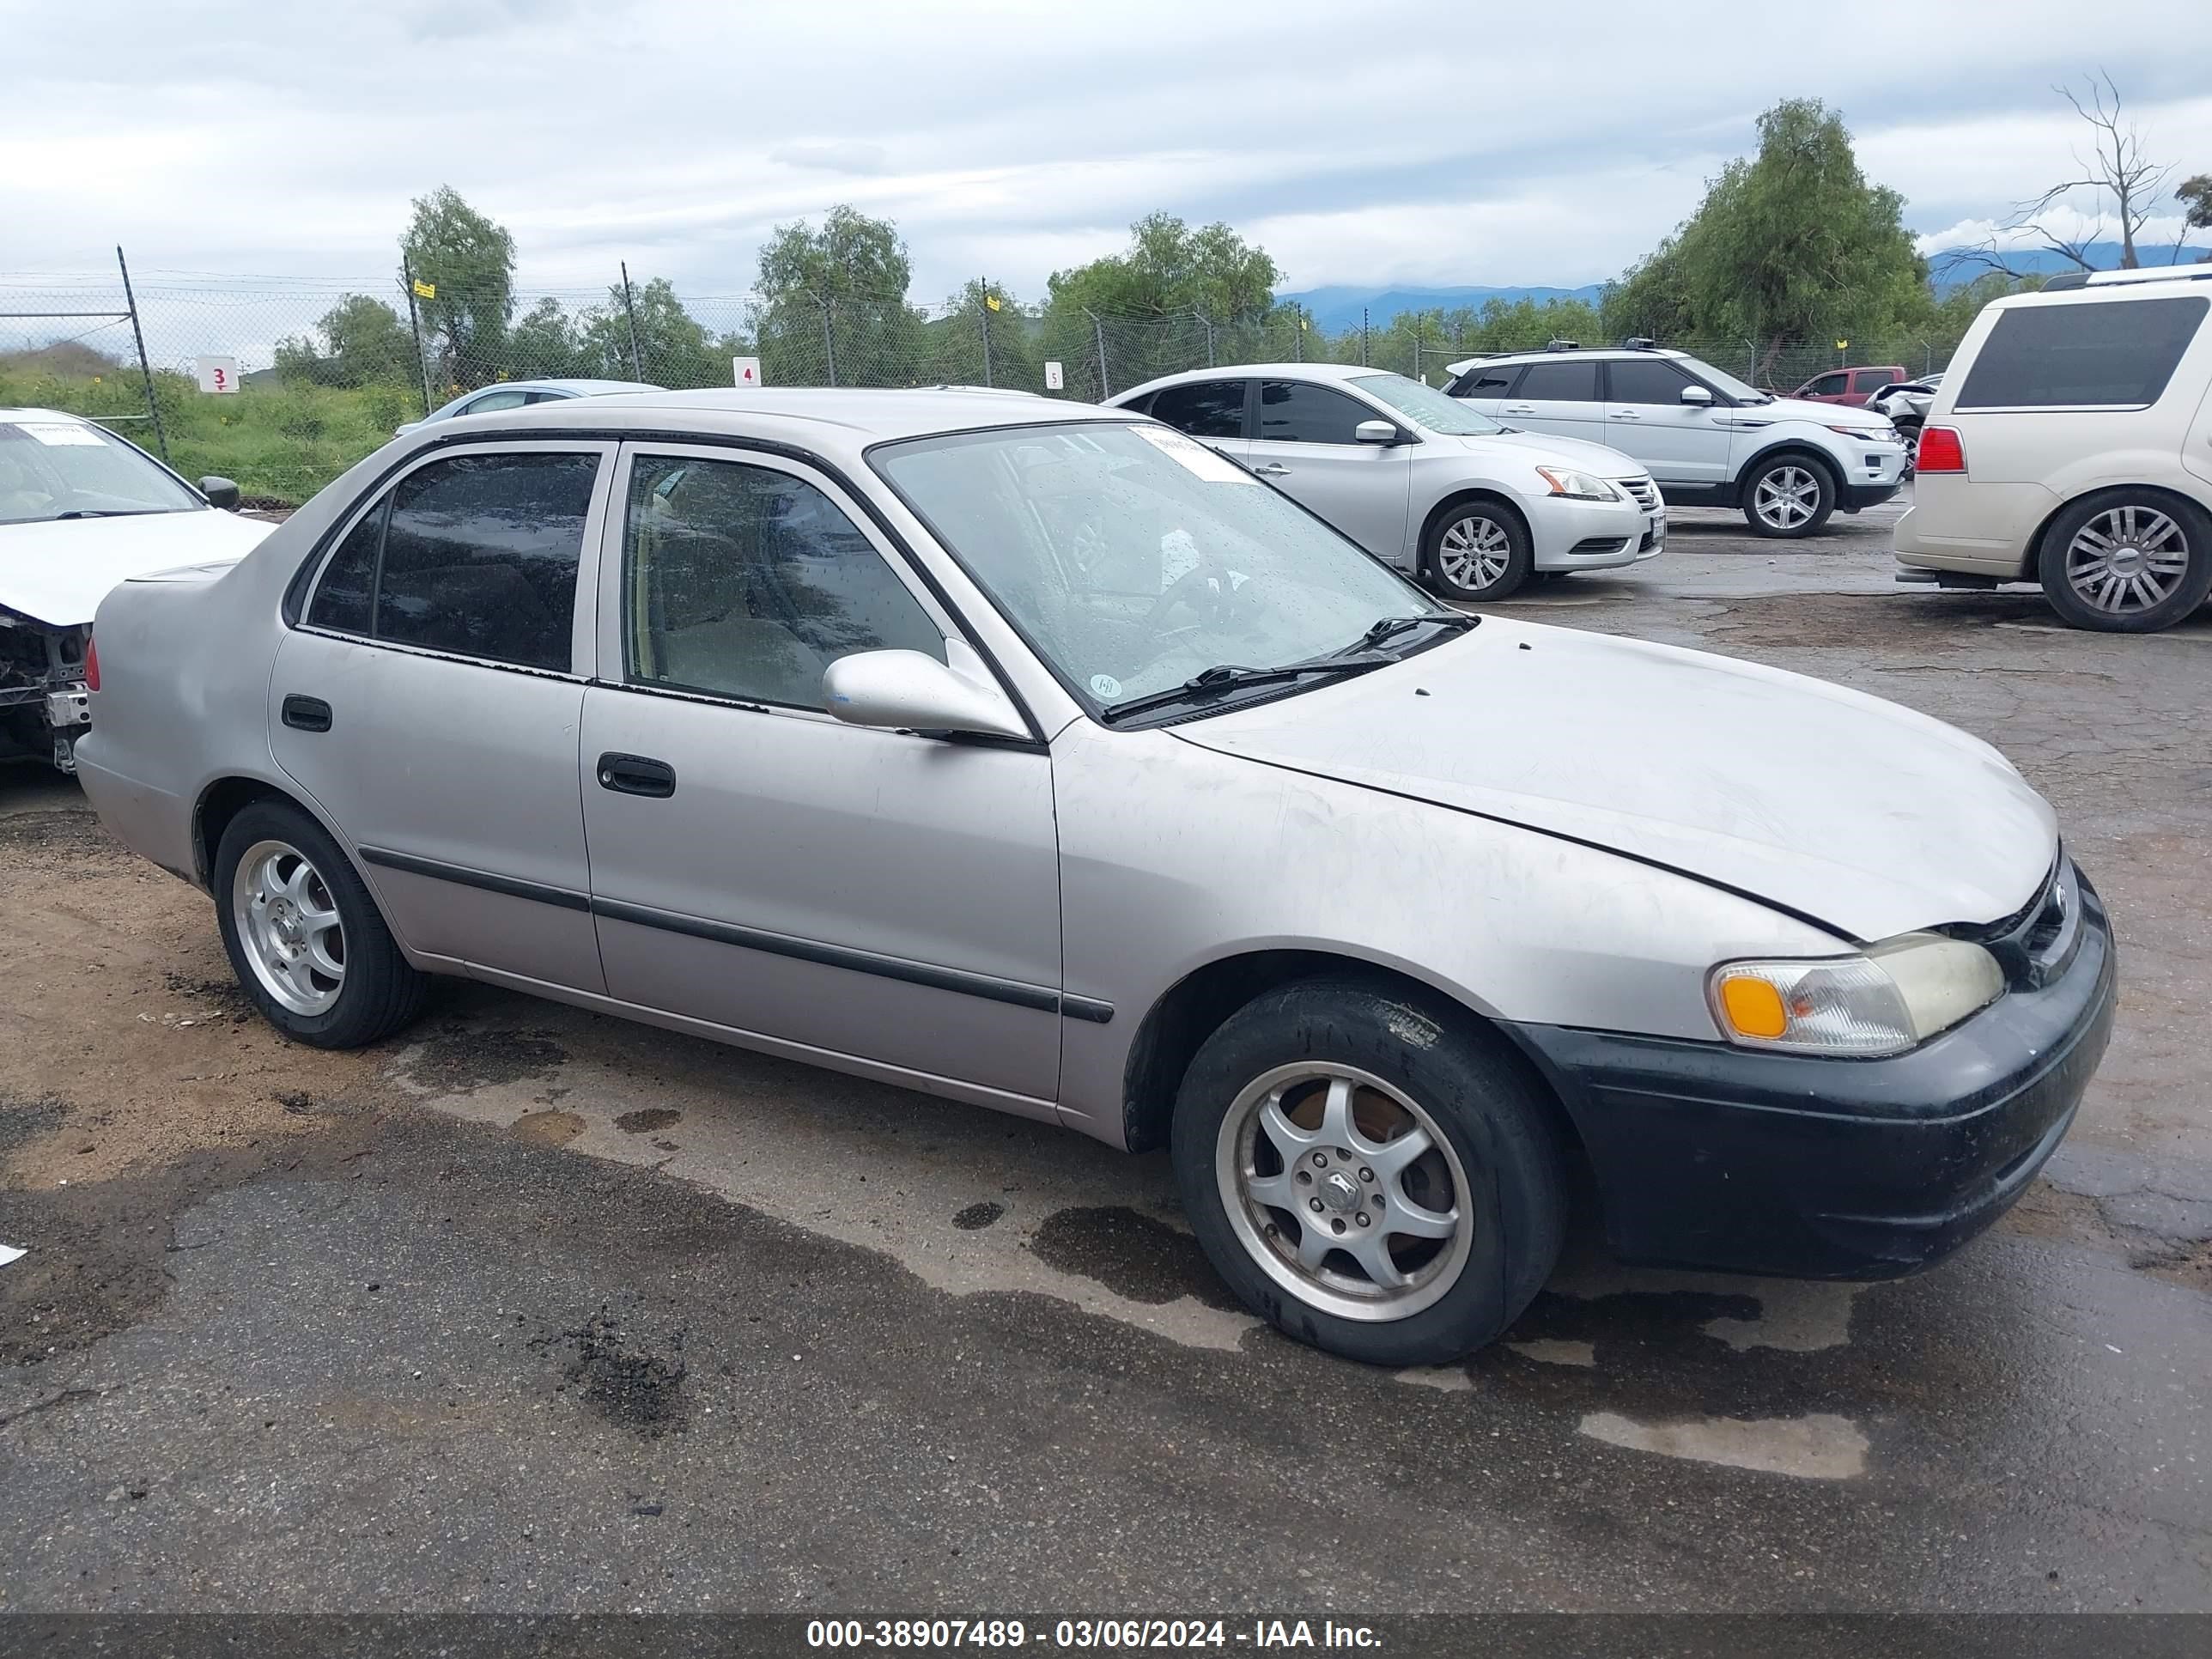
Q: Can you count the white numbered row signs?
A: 3